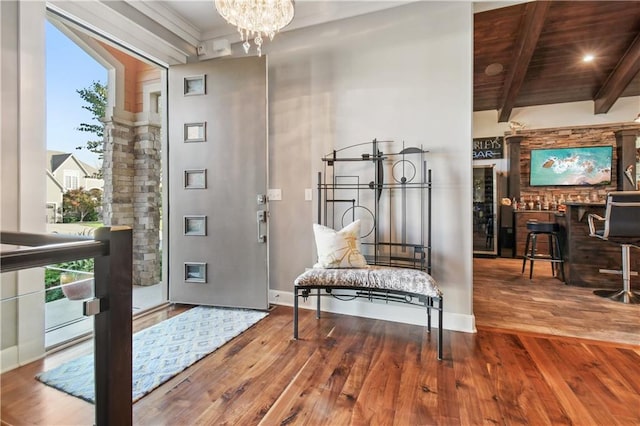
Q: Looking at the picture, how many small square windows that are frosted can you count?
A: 5